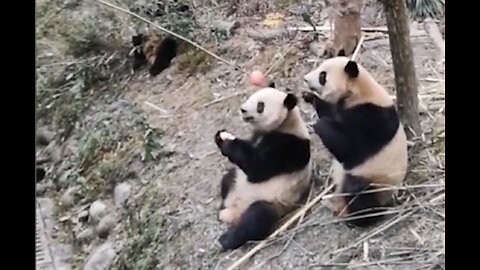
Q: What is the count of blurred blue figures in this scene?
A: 0